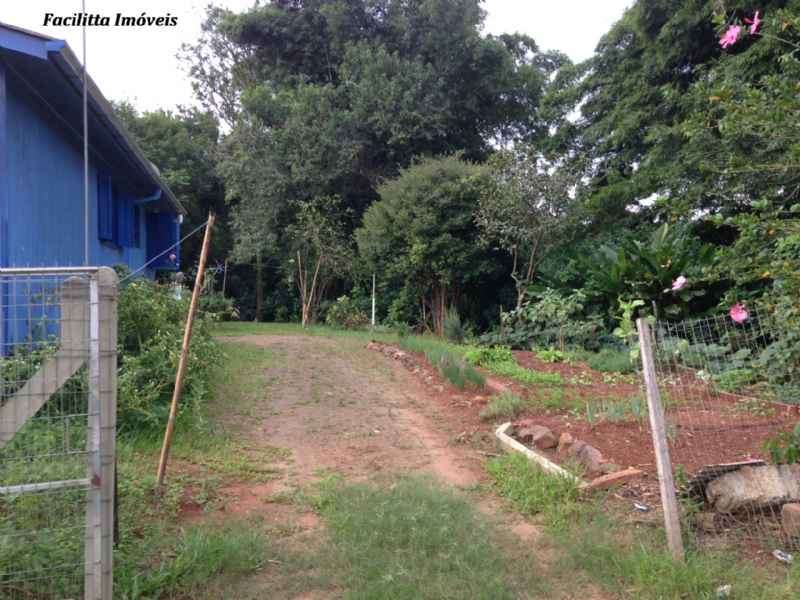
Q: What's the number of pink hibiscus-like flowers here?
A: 4